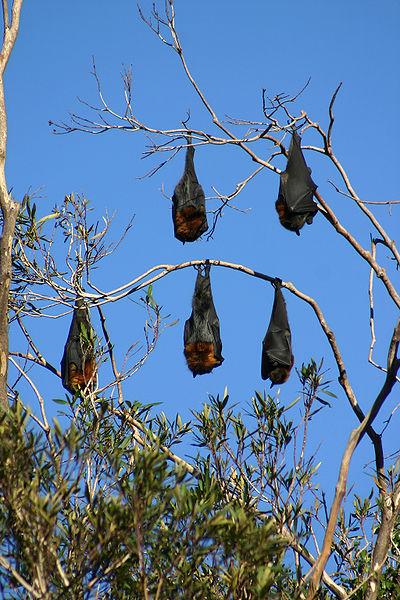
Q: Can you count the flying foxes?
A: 5